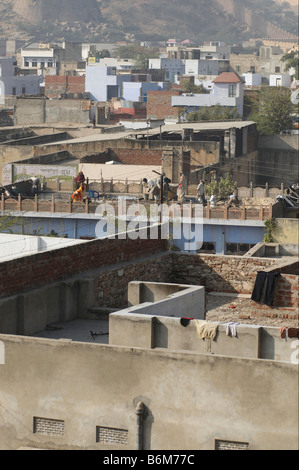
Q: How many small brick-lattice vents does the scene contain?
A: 3